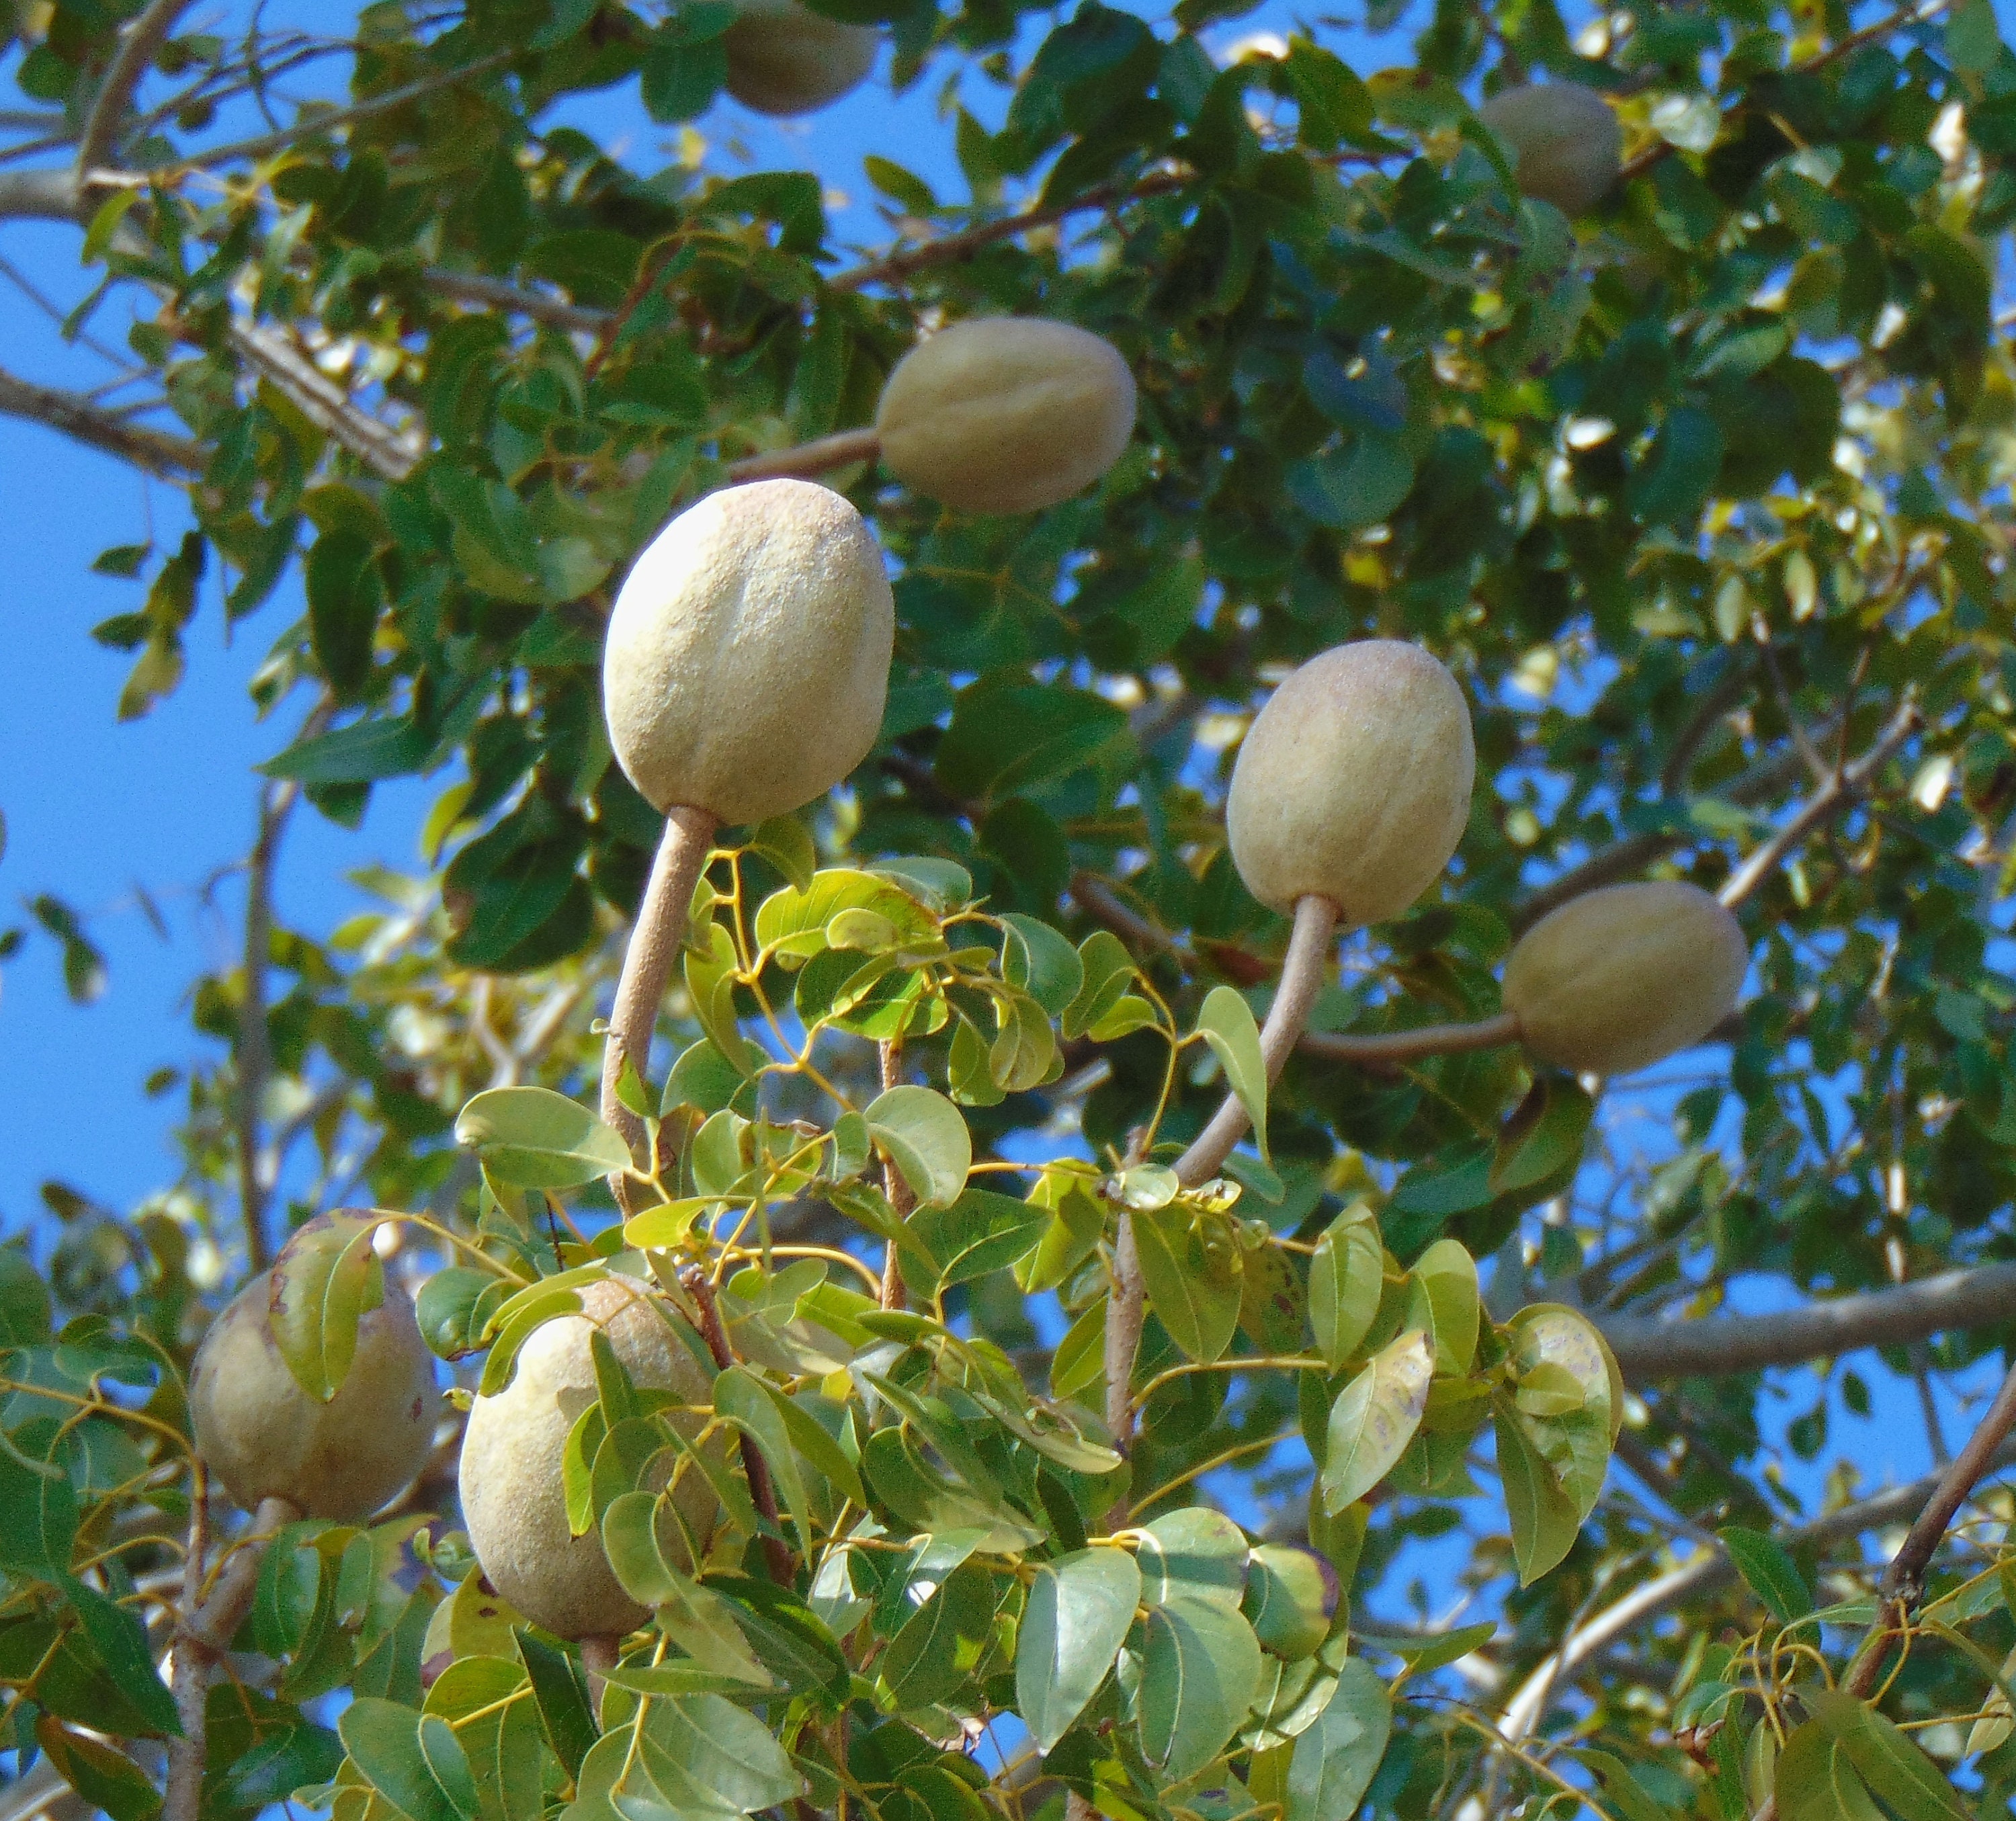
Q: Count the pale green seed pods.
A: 8